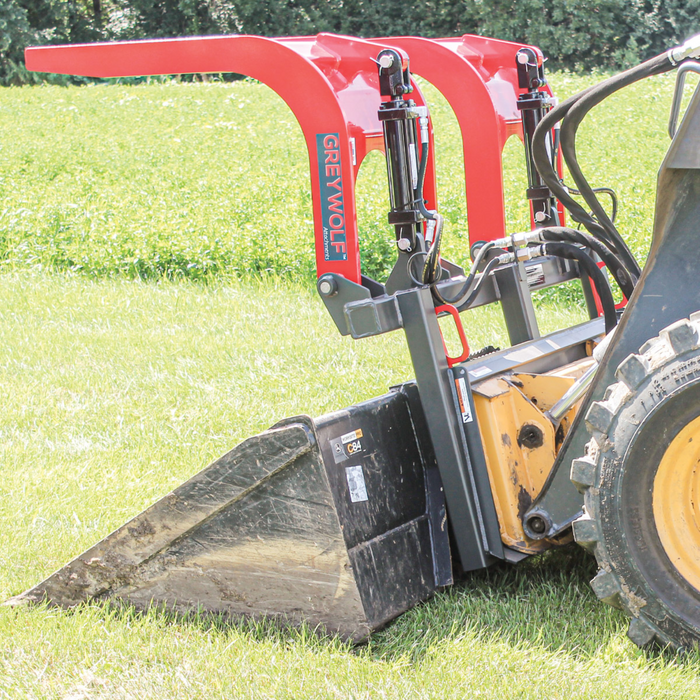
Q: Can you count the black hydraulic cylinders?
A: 2